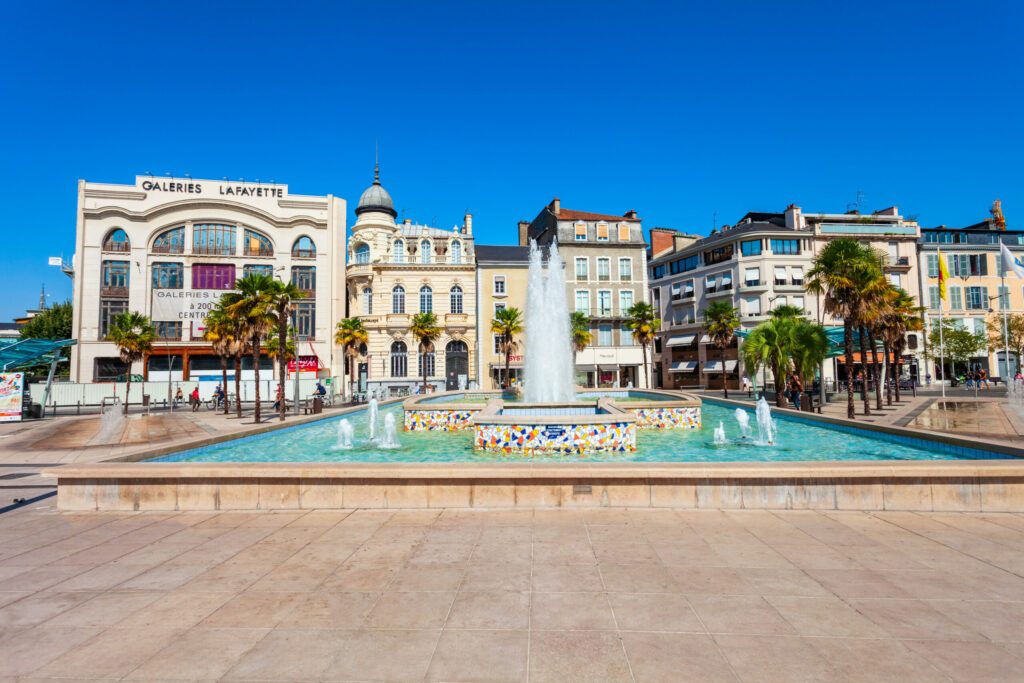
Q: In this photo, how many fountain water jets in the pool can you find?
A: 7